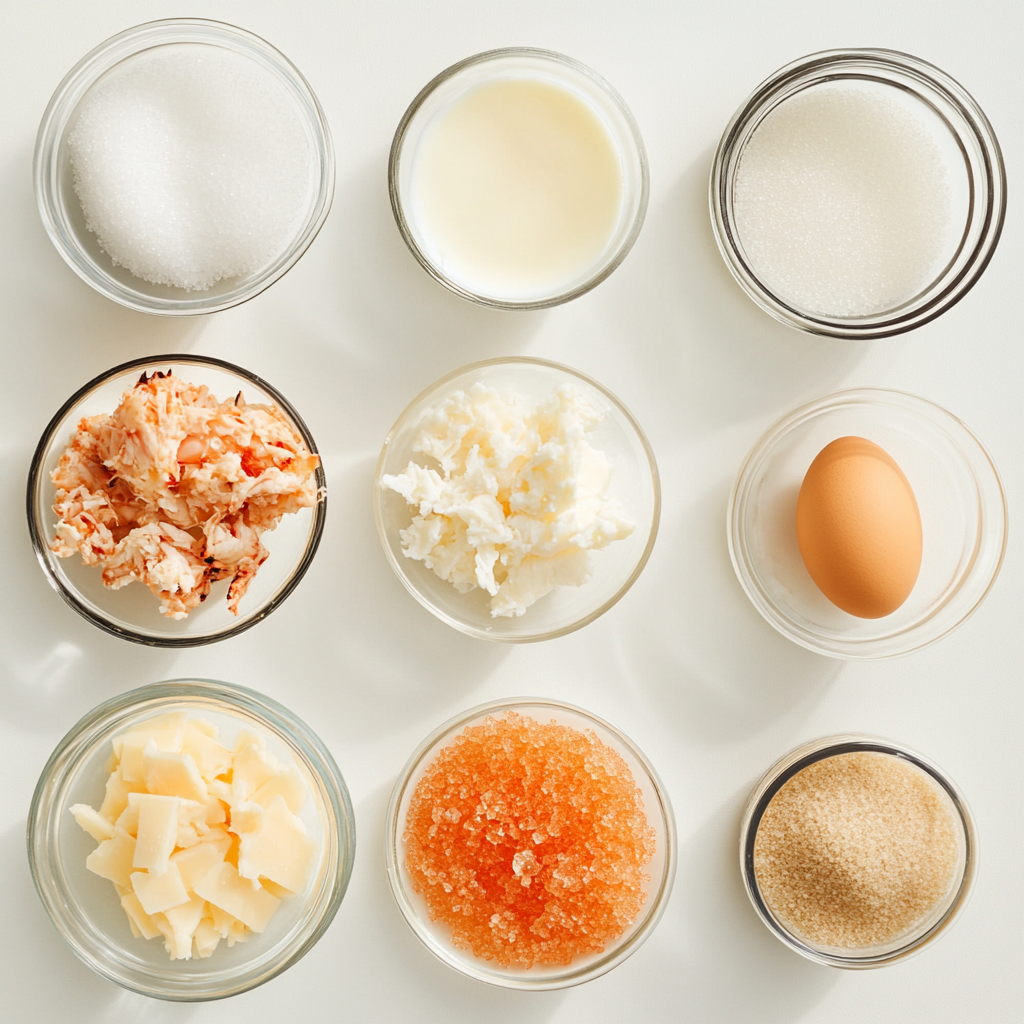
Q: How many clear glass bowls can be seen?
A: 9